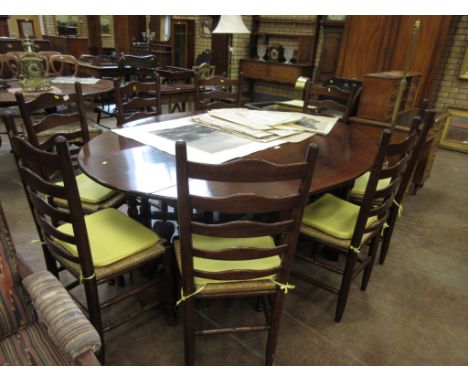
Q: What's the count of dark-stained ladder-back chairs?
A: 8